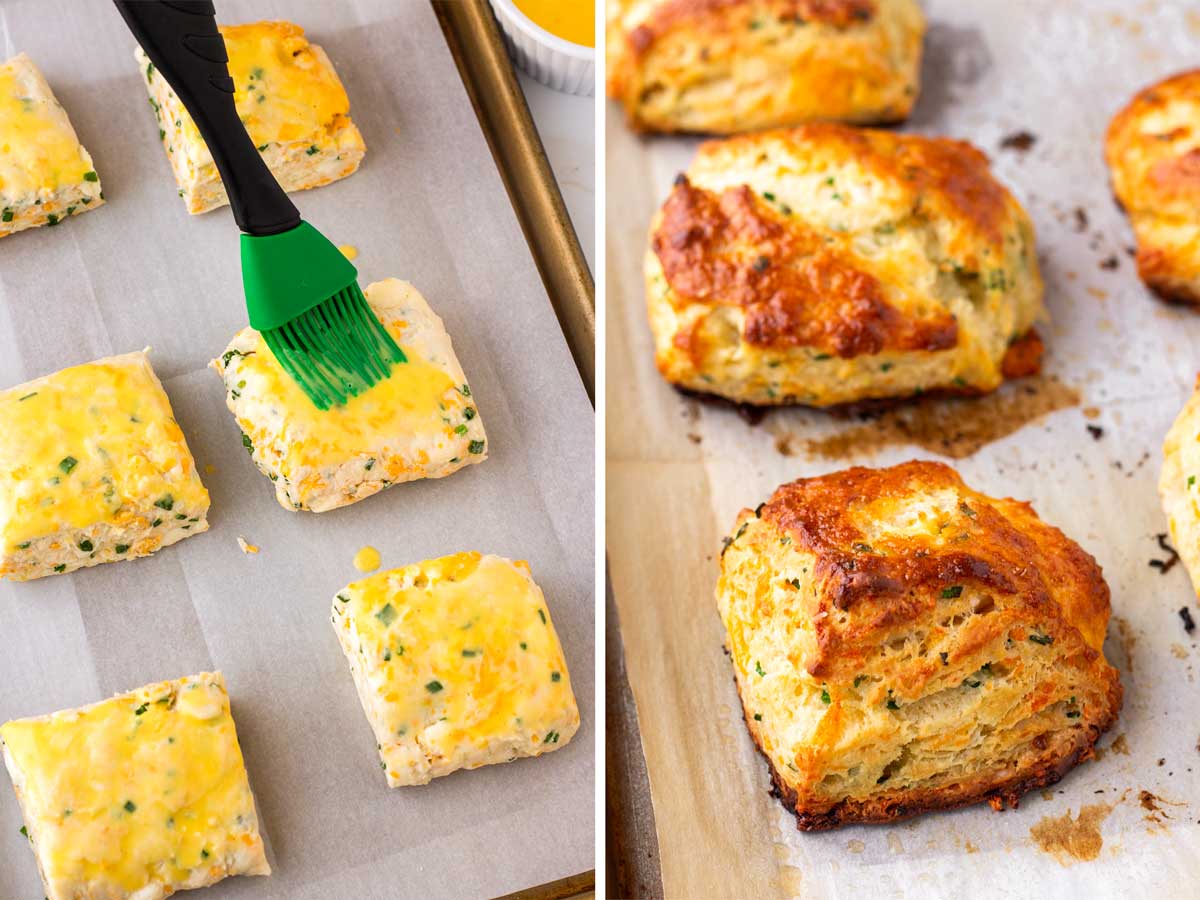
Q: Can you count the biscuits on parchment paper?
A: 11